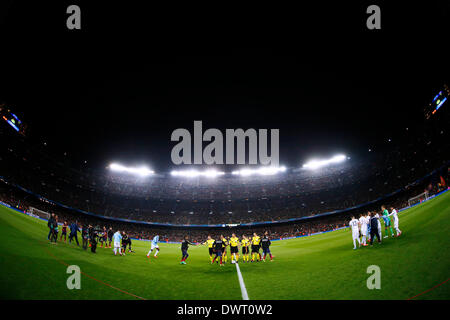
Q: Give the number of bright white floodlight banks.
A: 4